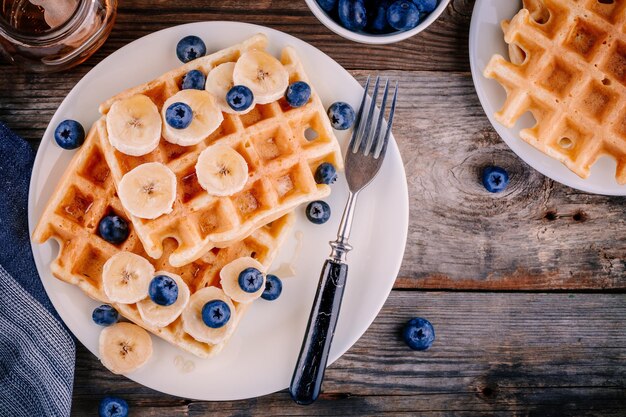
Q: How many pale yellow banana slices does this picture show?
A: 11